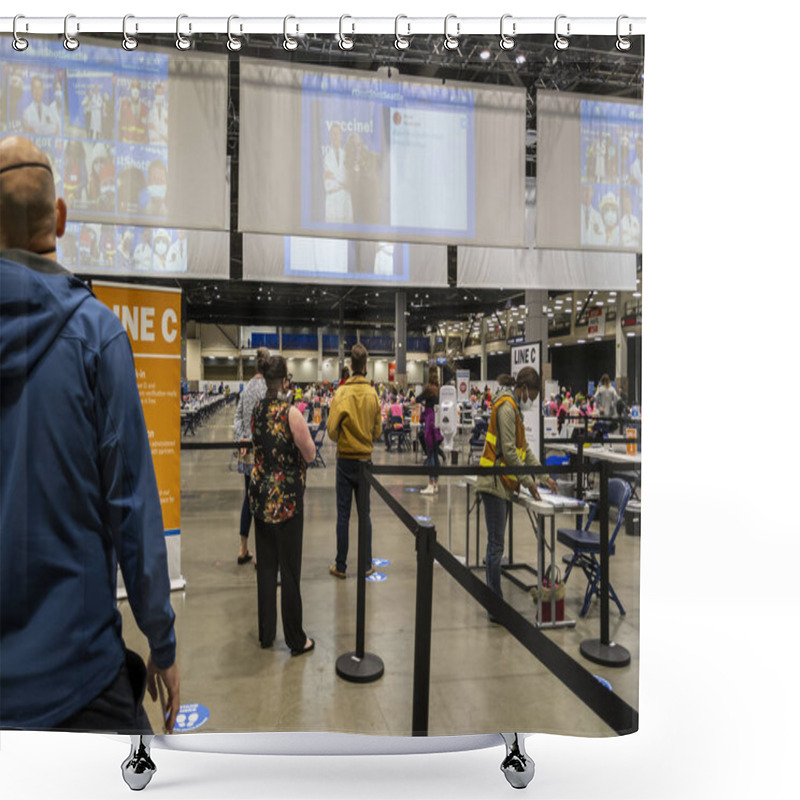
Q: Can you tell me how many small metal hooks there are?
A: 12